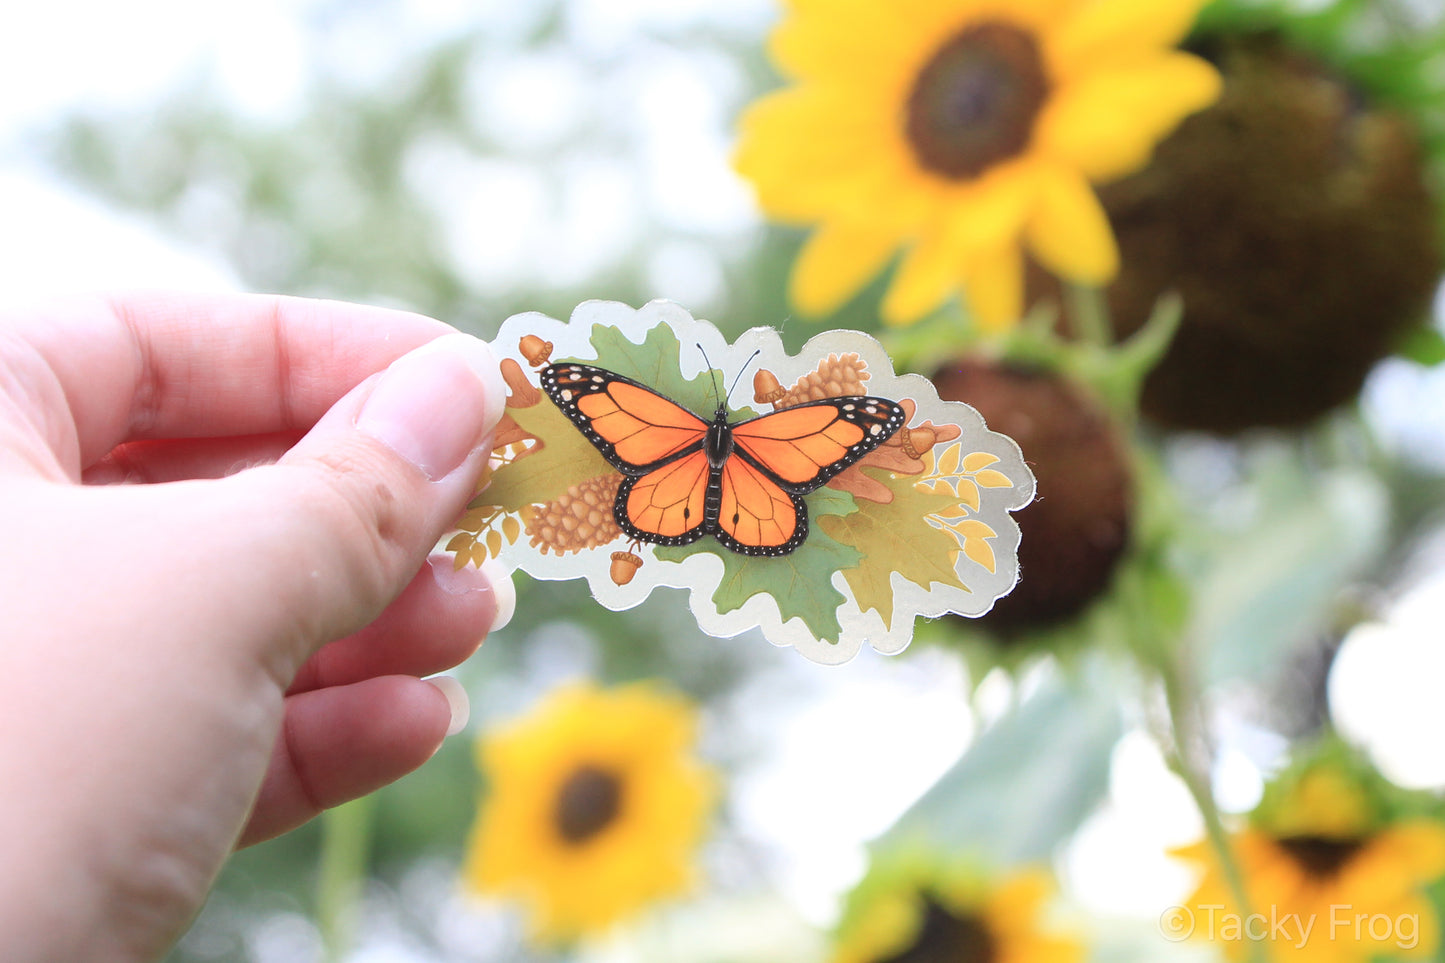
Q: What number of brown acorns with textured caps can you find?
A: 4